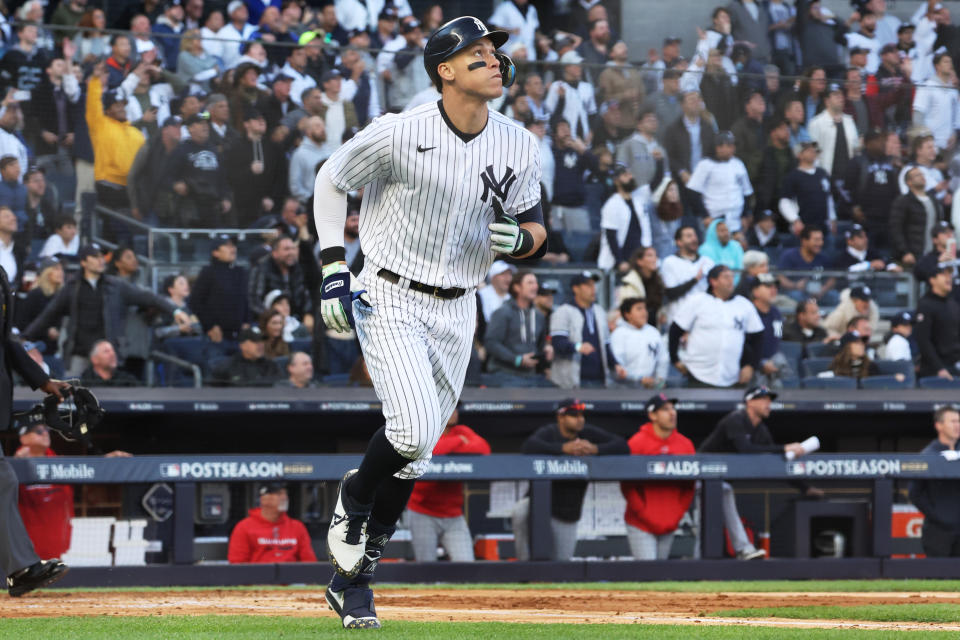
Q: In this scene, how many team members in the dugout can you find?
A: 7